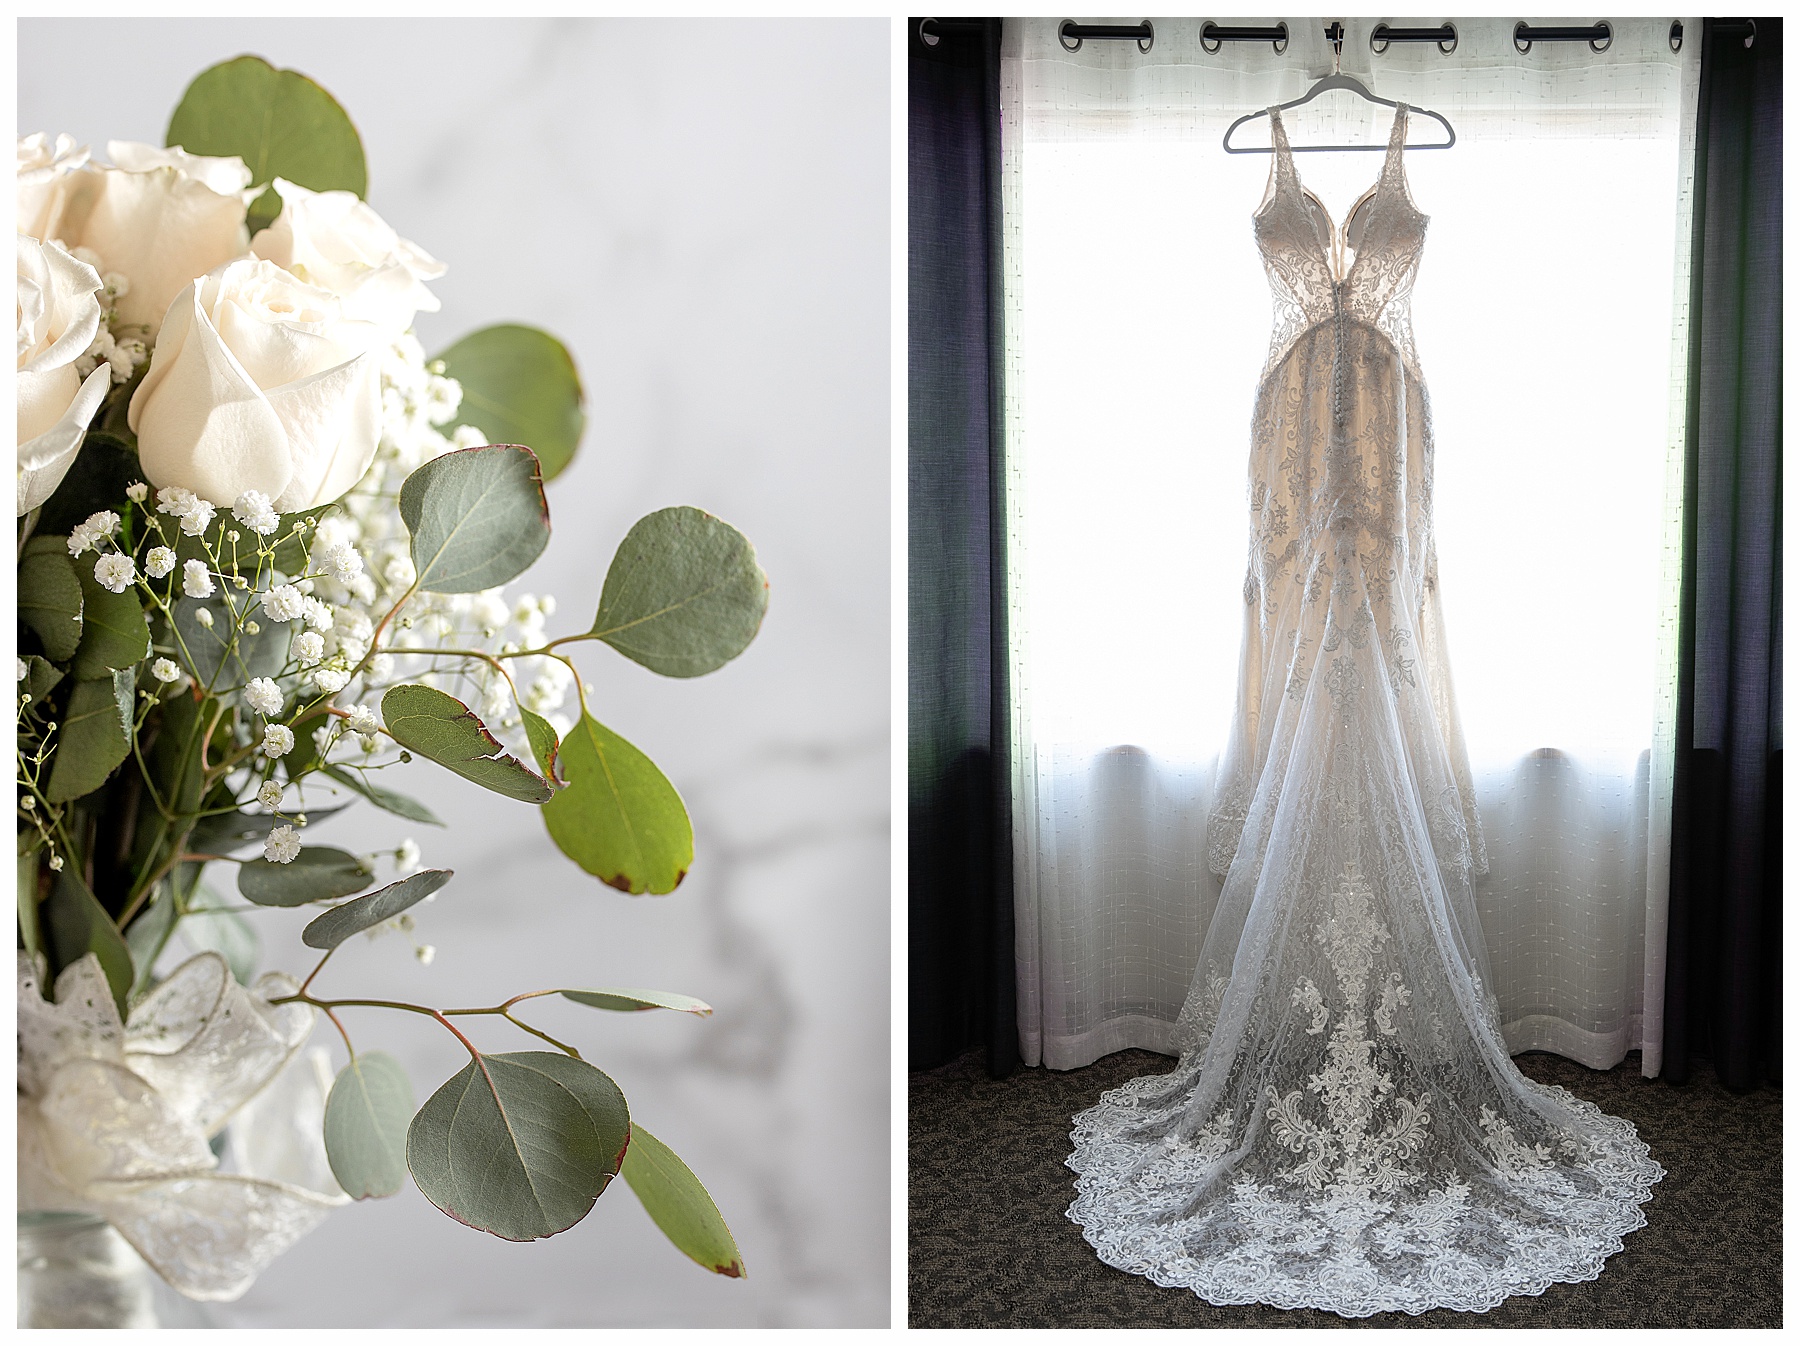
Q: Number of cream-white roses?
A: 5